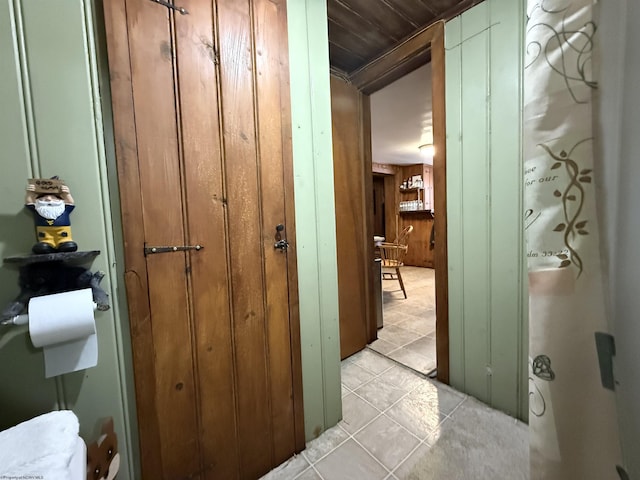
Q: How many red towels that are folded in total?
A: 0